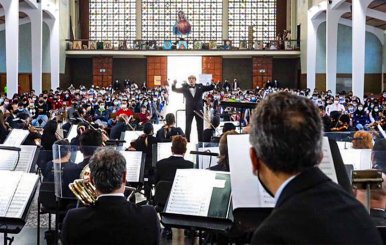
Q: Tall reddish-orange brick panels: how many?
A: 4